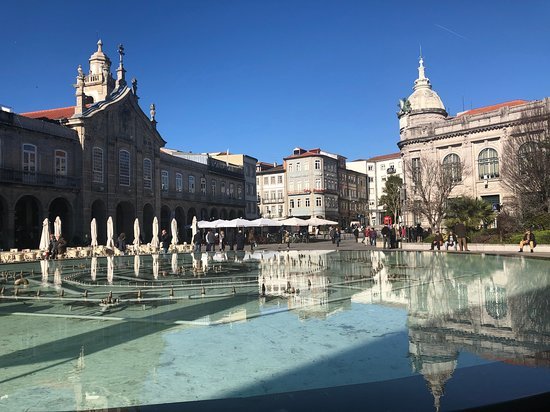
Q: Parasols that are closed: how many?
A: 8